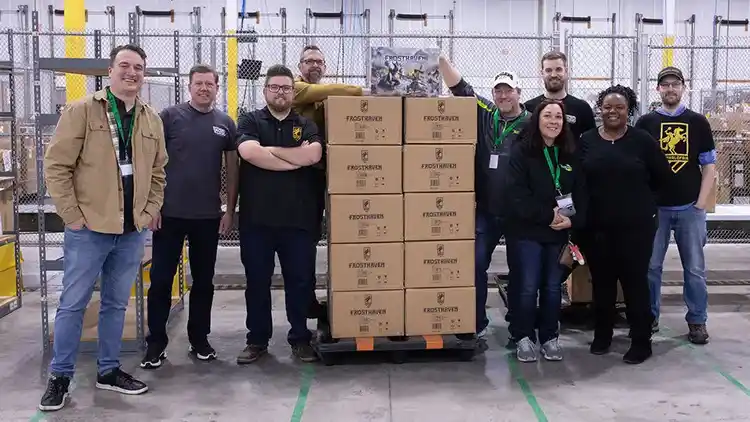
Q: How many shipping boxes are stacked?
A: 10